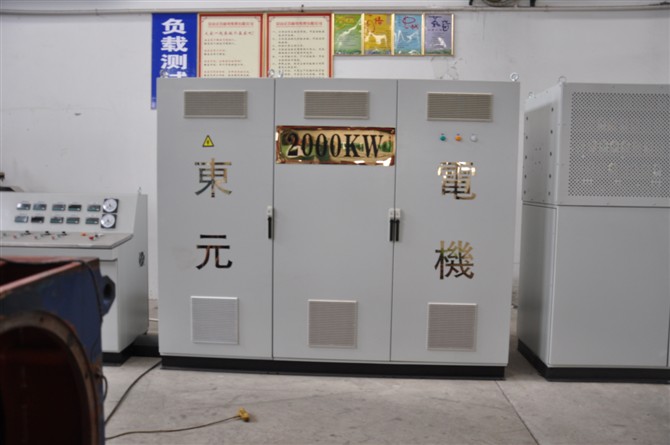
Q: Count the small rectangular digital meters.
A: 10